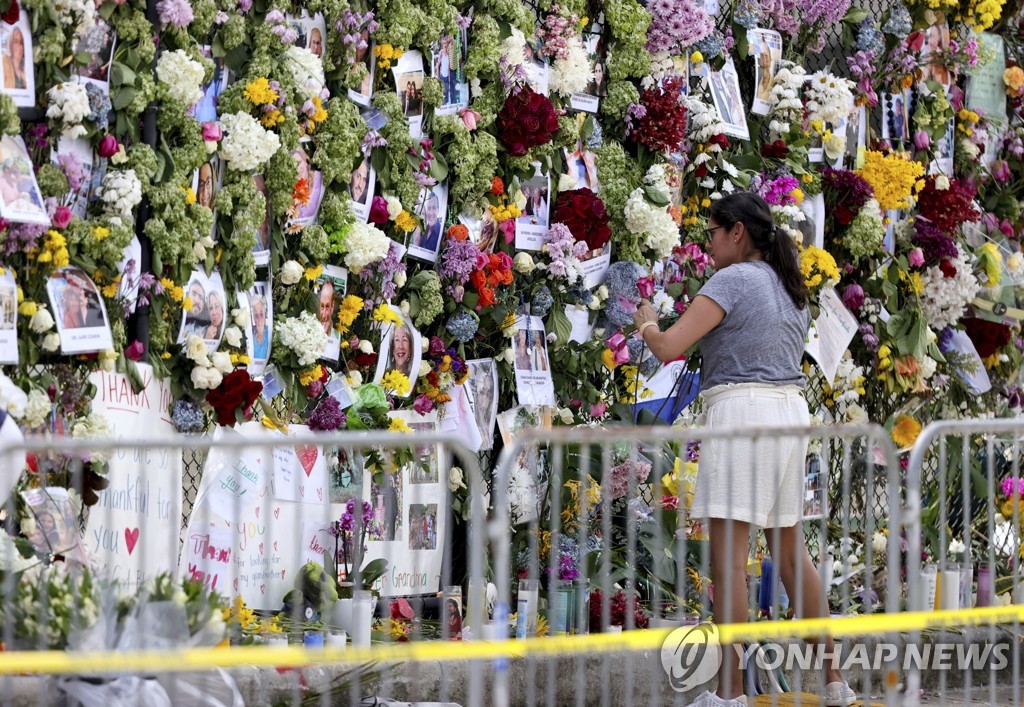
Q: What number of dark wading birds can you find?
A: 0